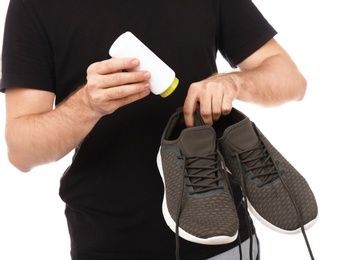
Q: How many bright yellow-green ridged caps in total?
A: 1